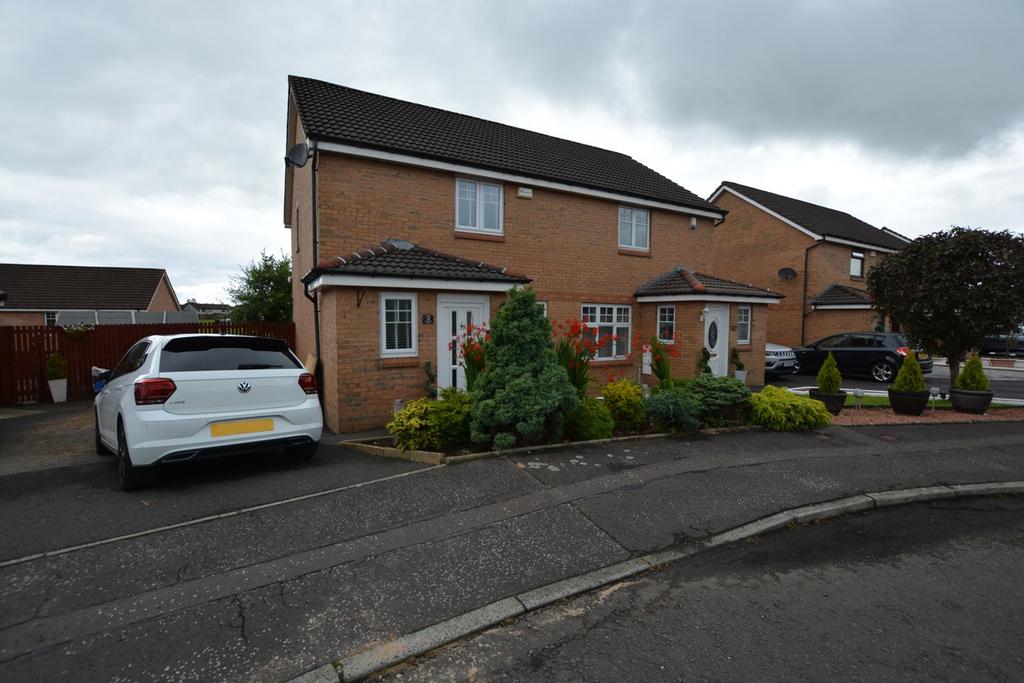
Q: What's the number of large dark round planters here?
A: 3